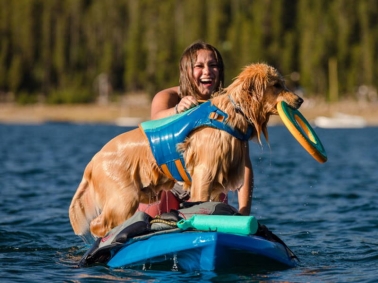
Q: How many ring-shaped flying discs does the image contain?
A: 1